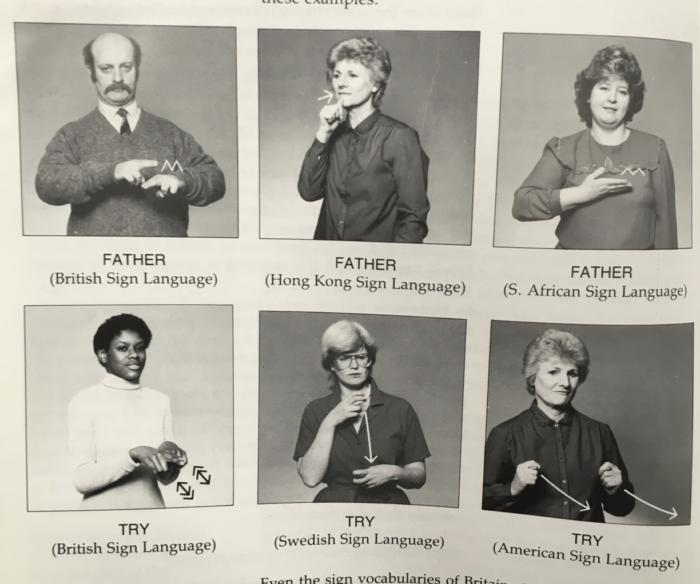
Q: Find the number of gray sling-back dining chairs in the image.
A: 0